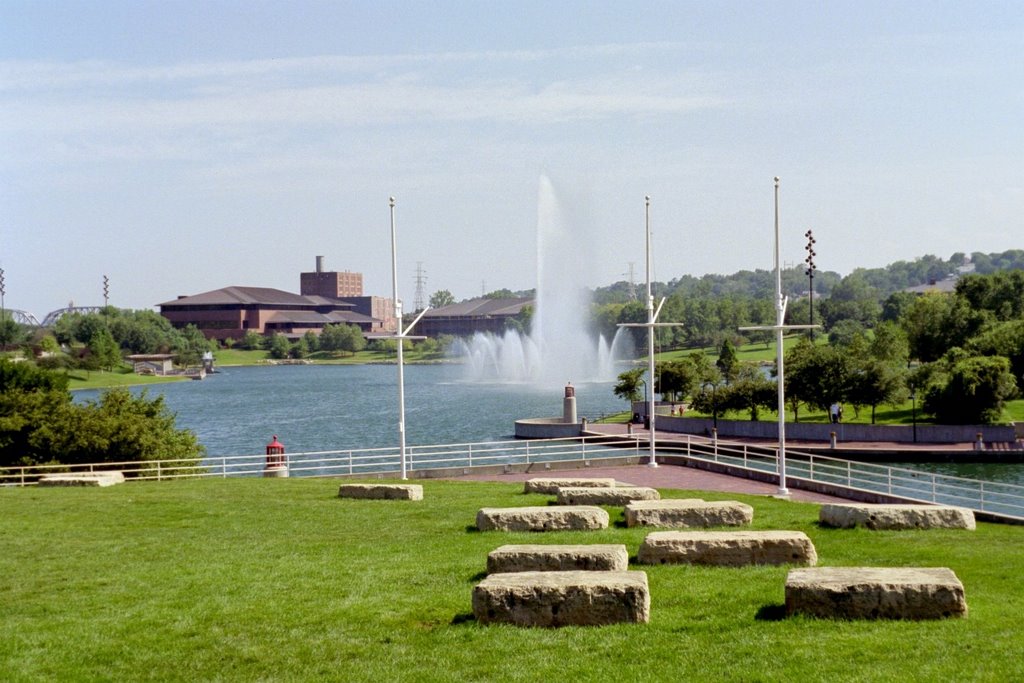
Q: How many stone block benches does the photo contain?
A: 11